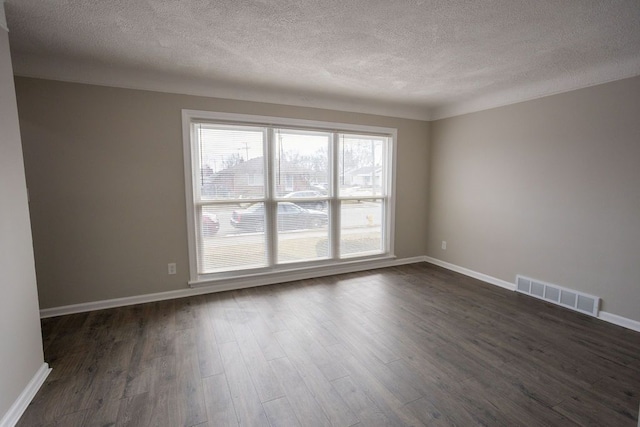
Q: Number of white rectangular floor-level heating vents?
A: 1